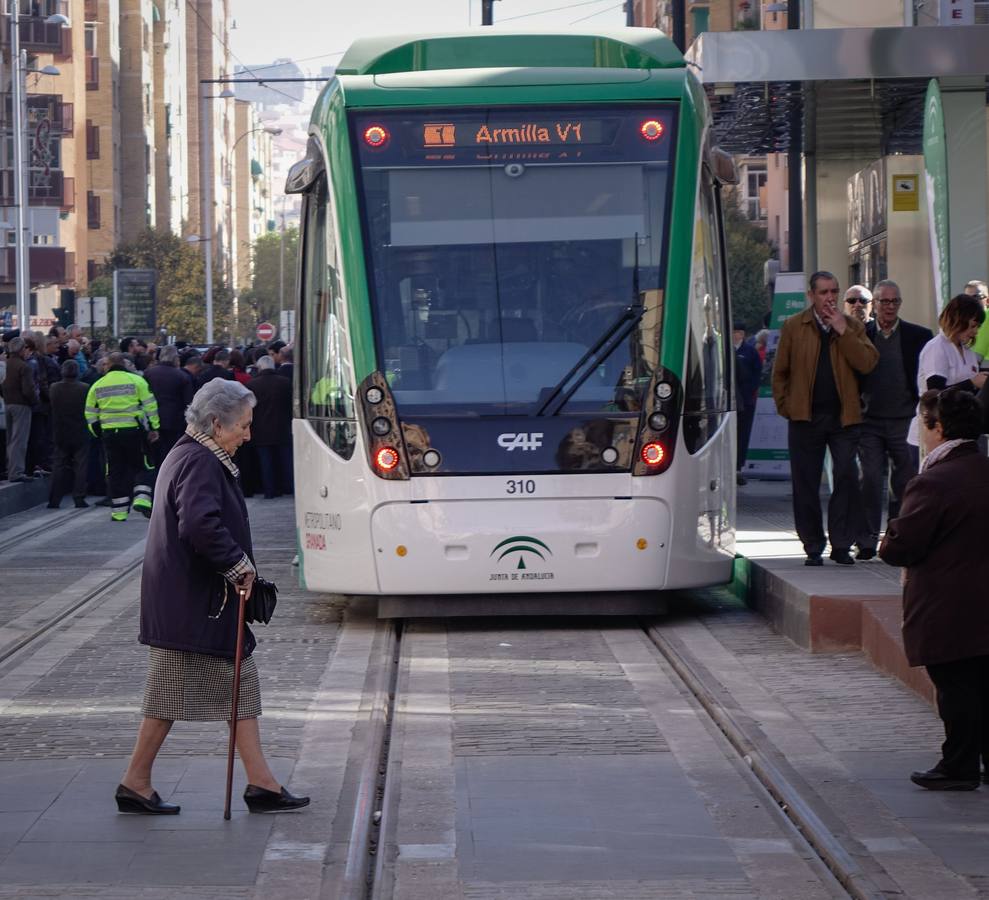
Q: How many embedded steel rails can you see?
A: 4